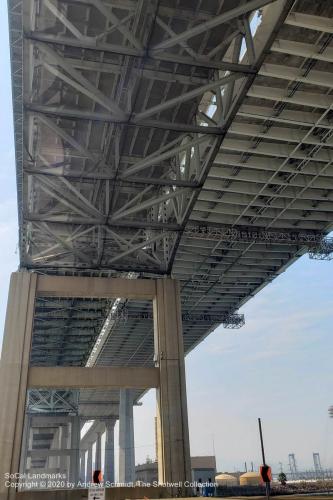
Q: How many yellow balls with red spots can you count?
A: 0